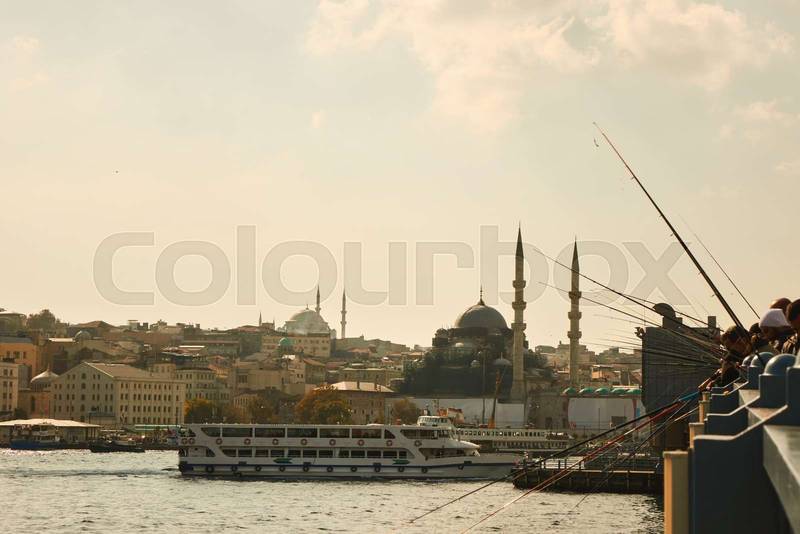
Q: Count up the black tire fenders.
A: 12